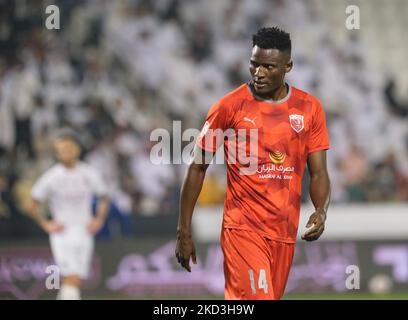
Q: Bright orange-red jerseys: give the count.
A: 1